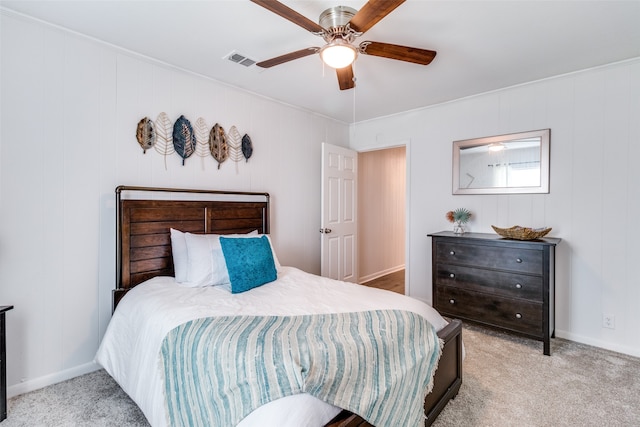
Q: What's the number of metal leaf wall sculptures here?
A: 7